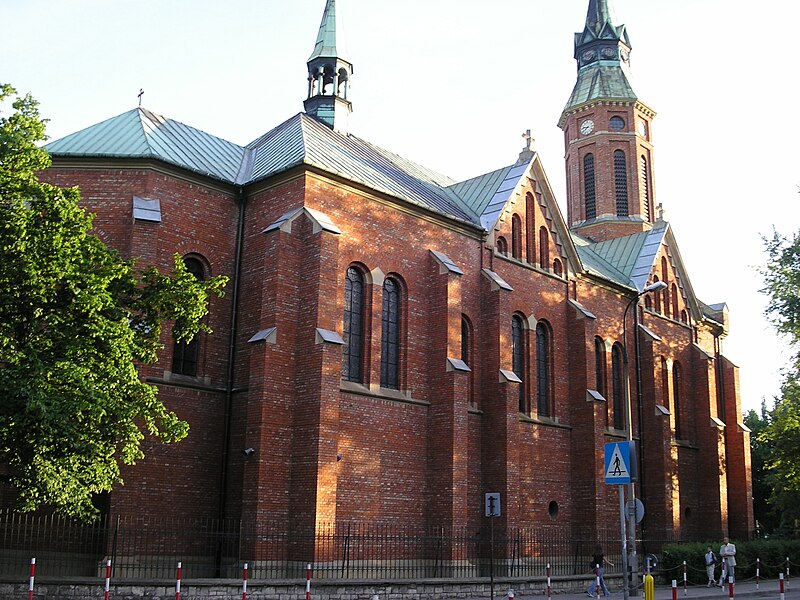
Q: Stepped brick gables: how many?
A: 2